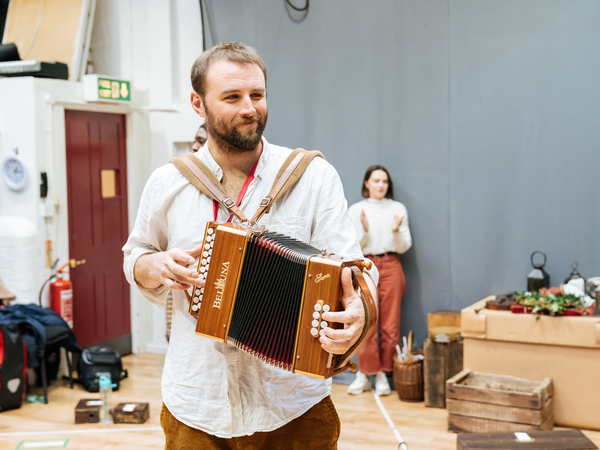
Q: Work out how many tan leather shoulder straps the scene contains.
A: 2